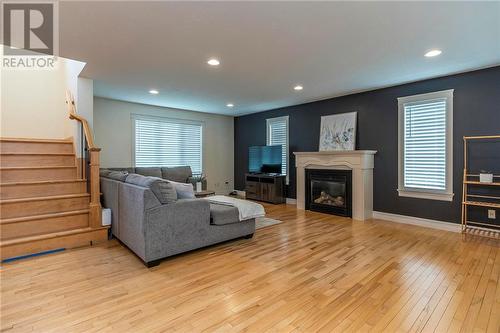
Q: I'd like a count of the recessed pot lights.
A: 5